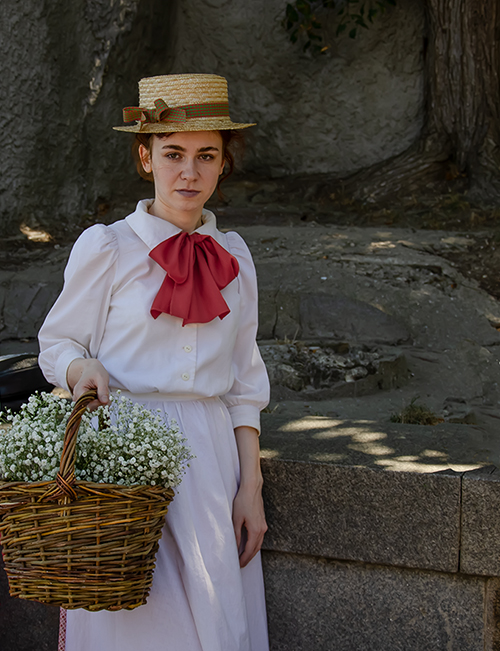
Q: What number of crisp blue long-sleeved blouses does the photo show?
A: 0